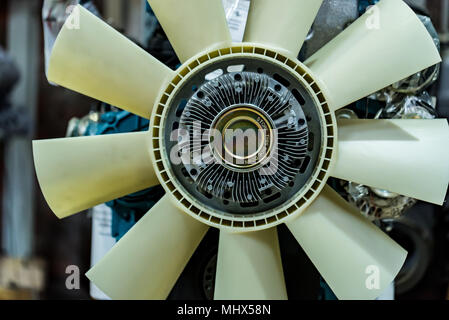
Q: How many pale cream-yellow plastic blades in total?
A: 9